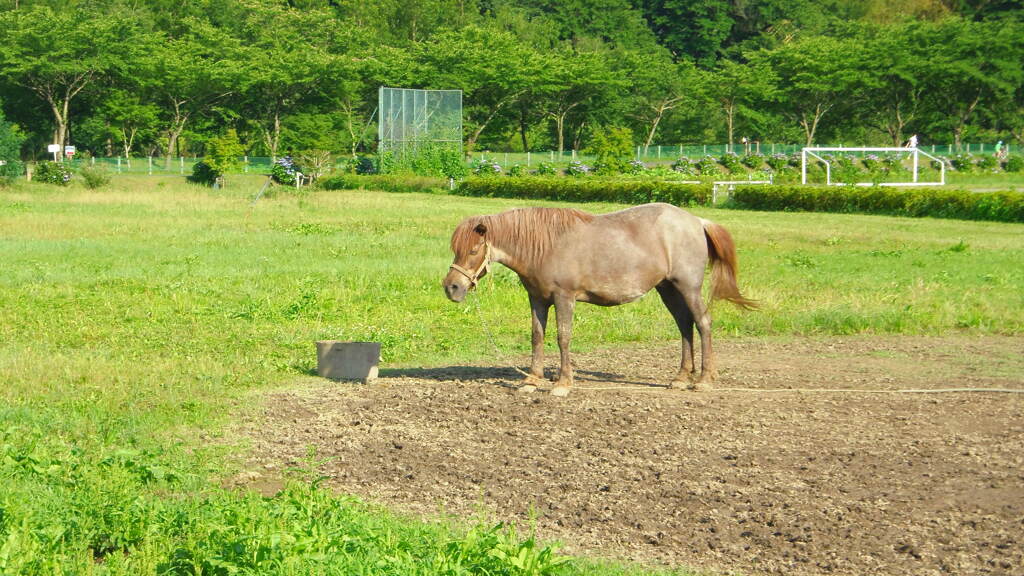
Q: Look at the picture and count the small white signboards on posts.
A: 2